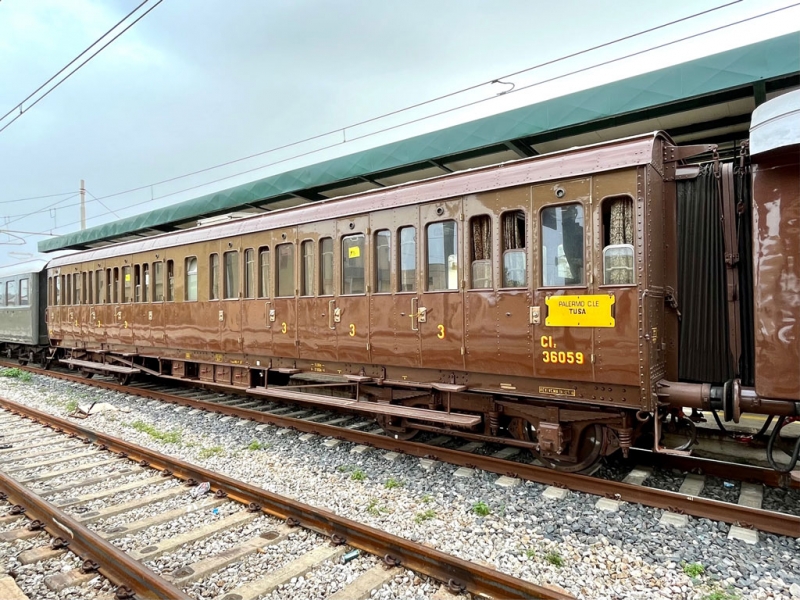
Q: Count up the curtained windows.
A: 3